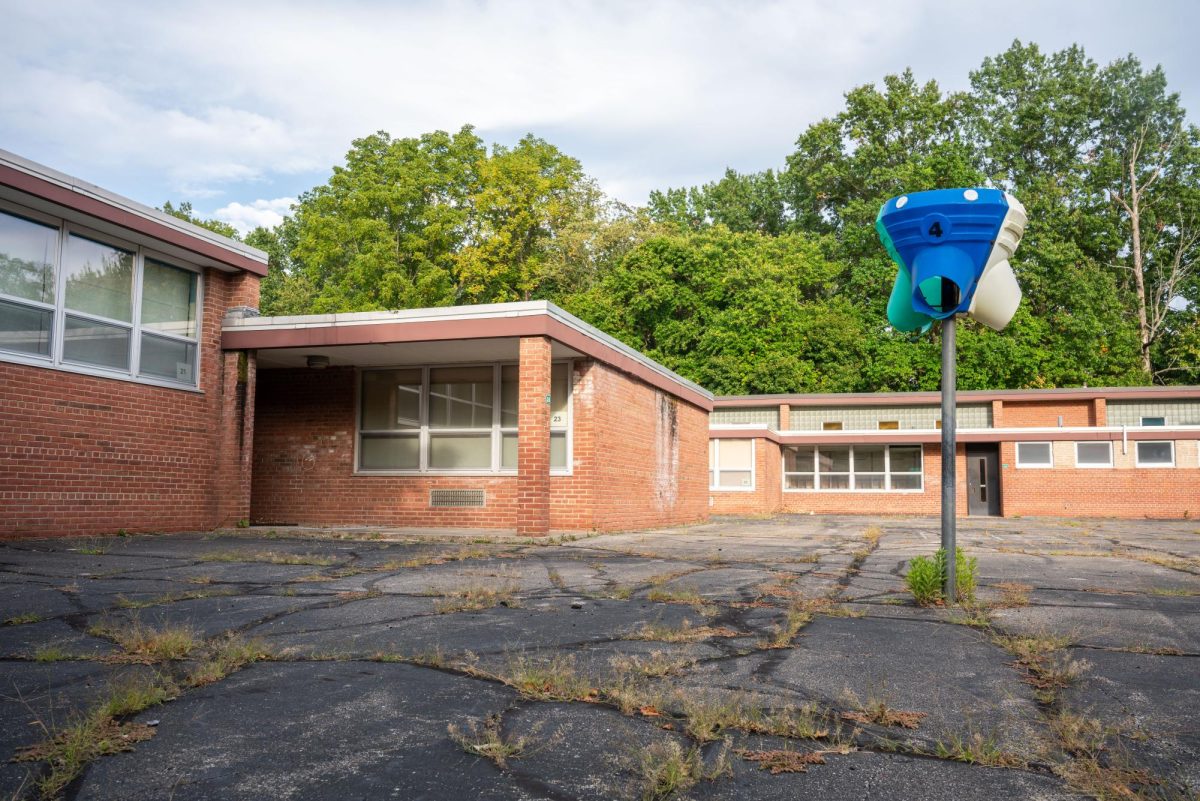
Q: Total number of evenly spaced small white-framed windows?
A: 3